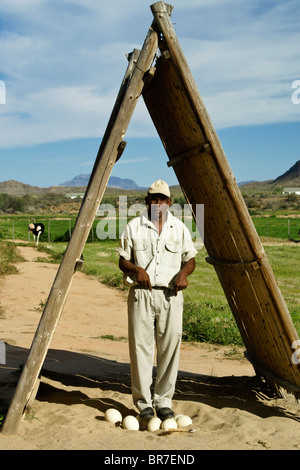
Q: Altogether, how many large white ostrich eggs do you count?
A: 6